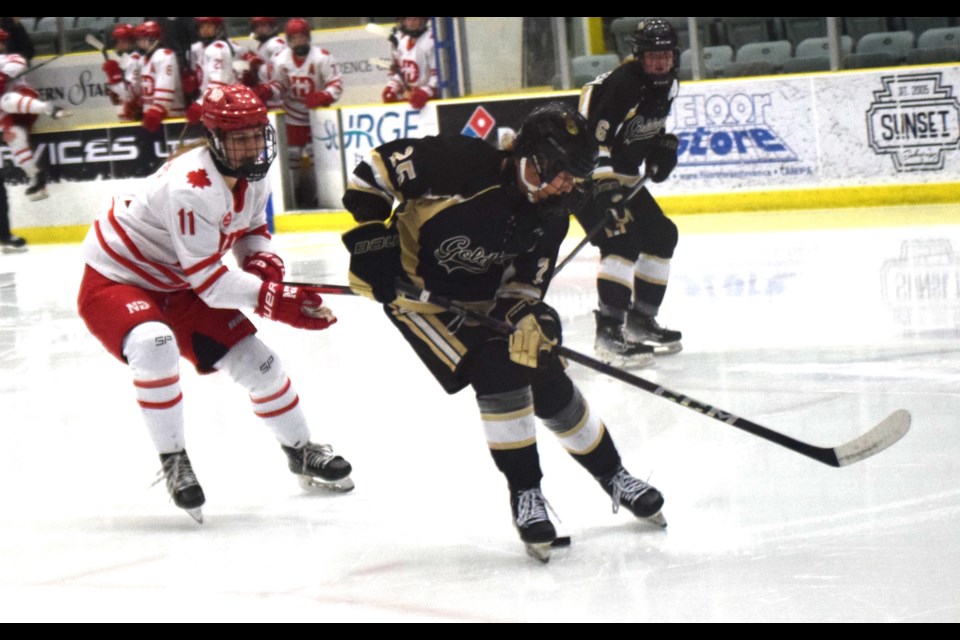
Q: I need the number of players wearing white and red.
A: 8